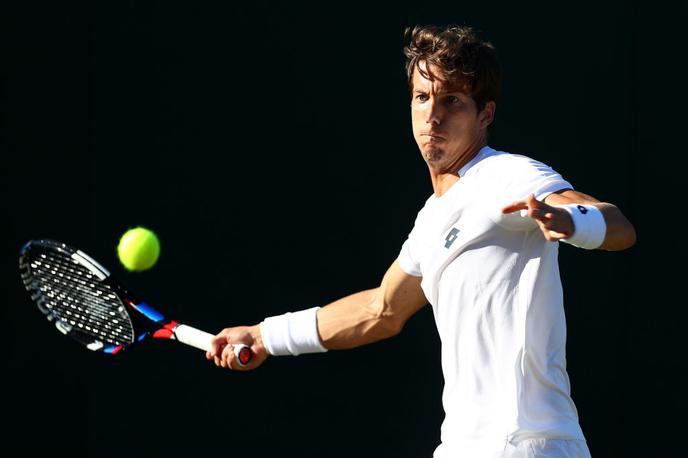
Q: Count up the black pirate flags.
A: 0